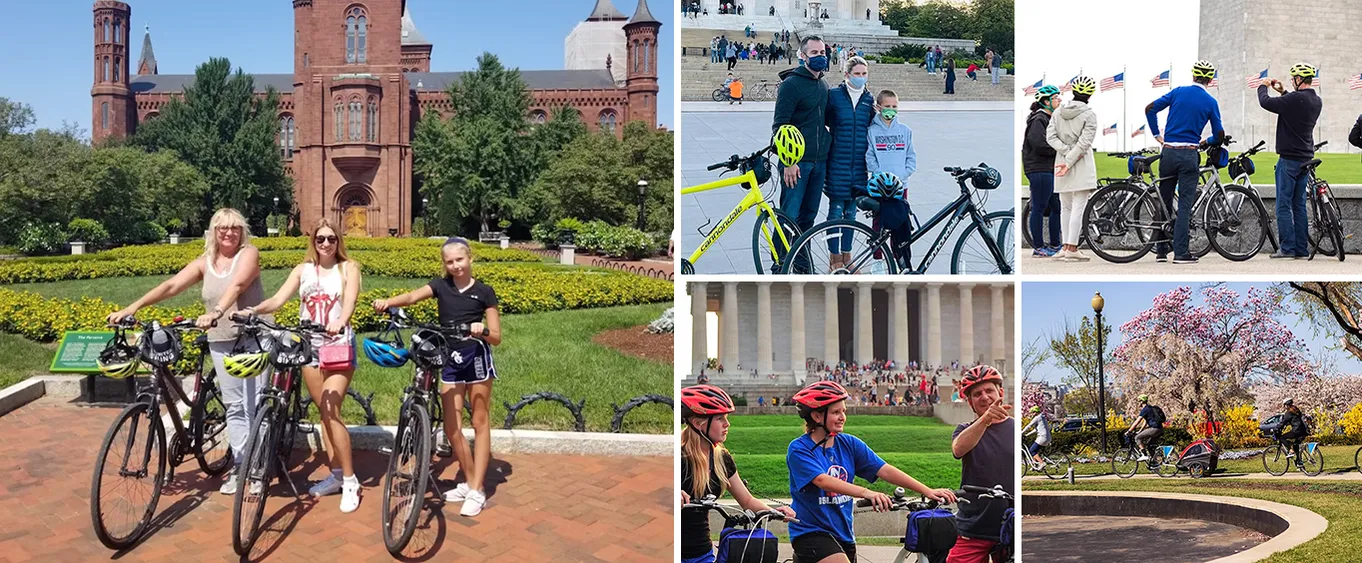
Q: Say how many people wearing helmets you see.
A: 10